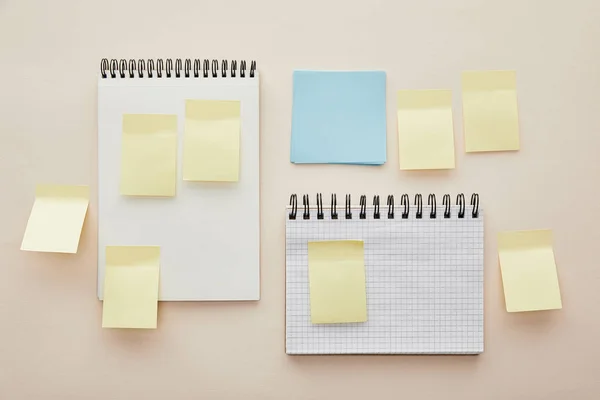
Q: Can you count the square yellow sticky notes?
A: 0